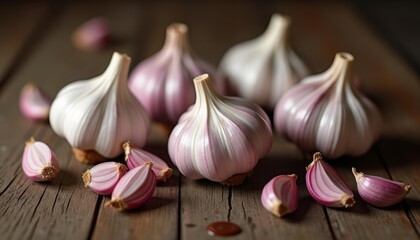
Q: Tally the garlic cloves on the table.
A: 9